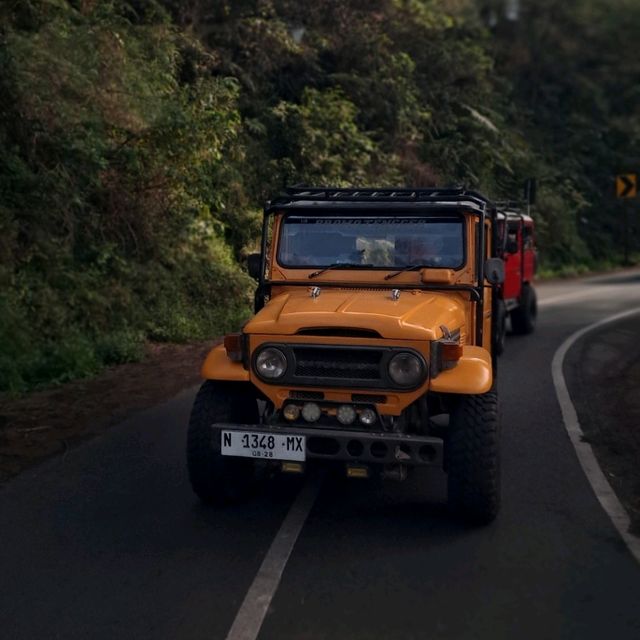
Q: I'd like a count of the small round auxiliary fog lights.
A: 4